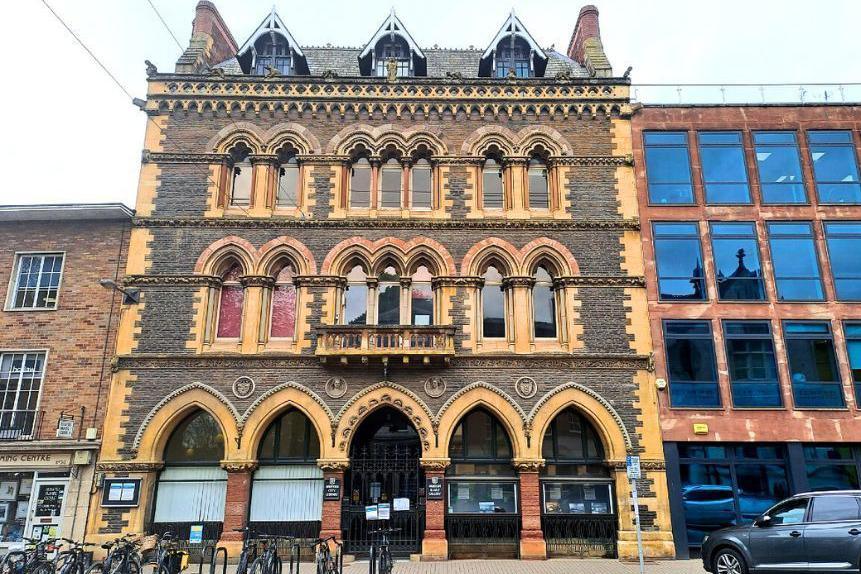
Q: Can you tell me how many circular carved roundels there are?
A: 4